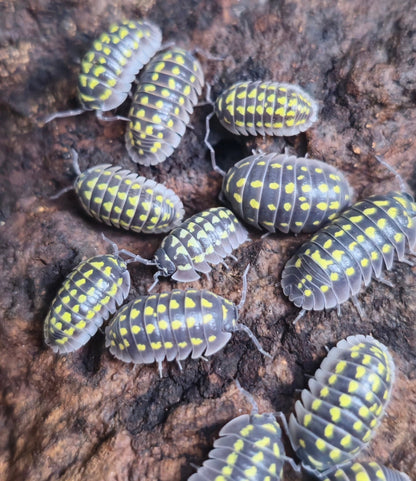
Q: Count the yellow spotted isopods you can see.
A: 12